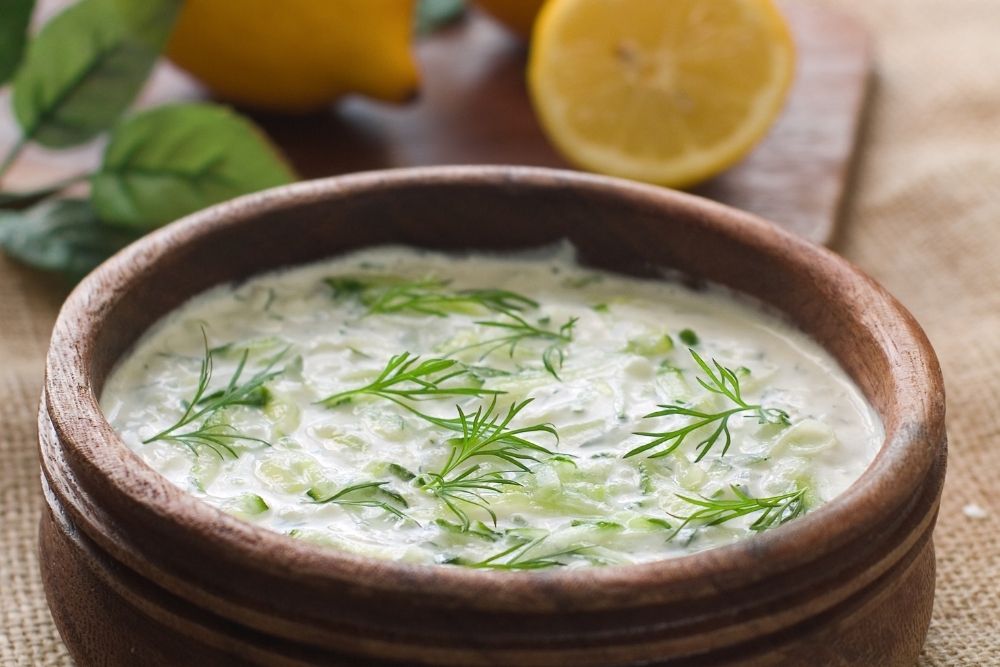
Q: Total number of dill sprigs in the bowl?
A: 9